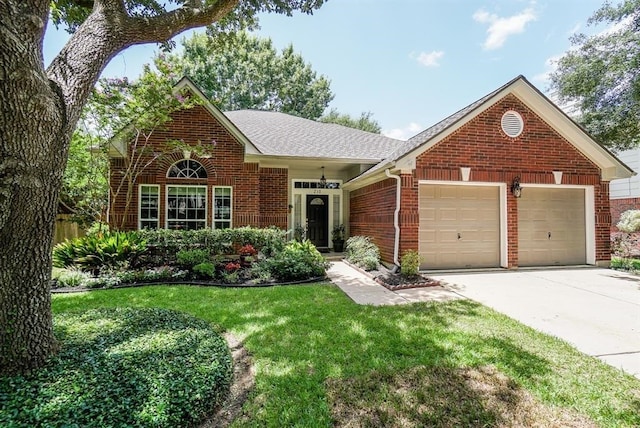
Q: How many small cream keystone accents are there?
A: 3